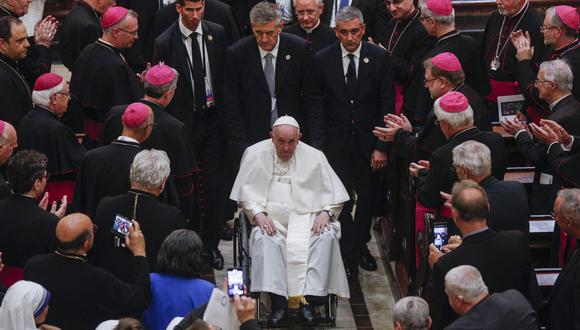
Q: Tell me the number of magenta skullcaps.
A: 9